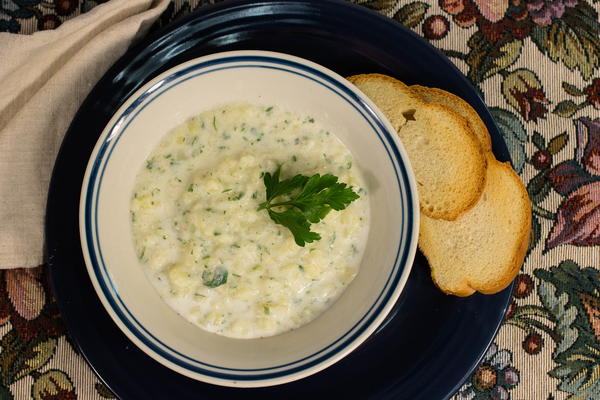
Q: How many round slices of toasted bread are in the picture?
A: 3